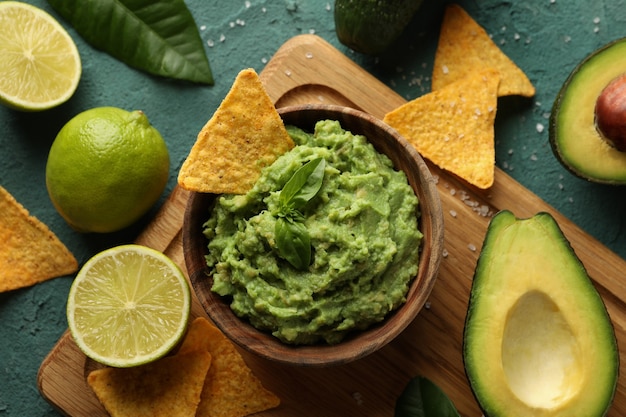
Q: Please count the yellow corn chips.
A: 6